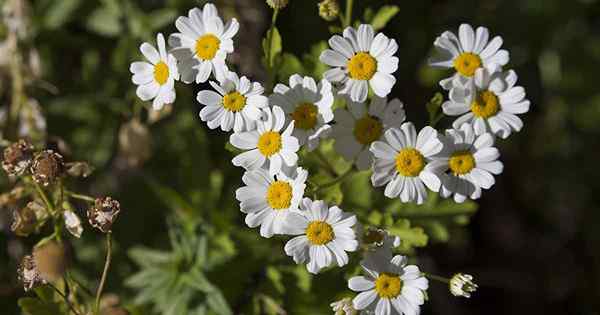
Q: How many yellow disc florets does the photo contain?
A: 14